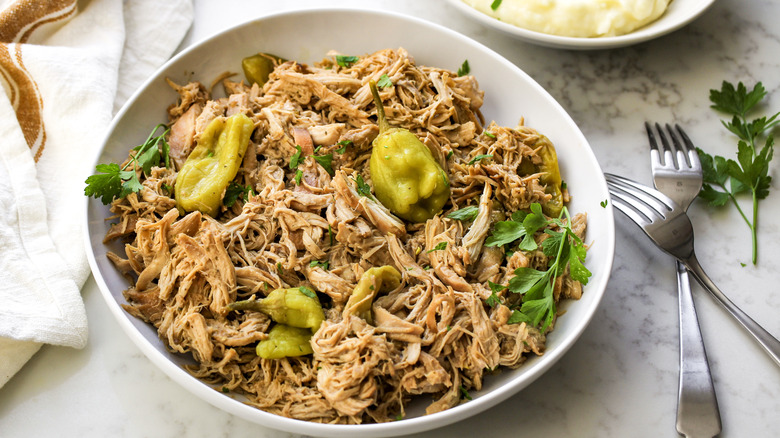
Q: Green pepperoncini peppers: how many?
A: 7